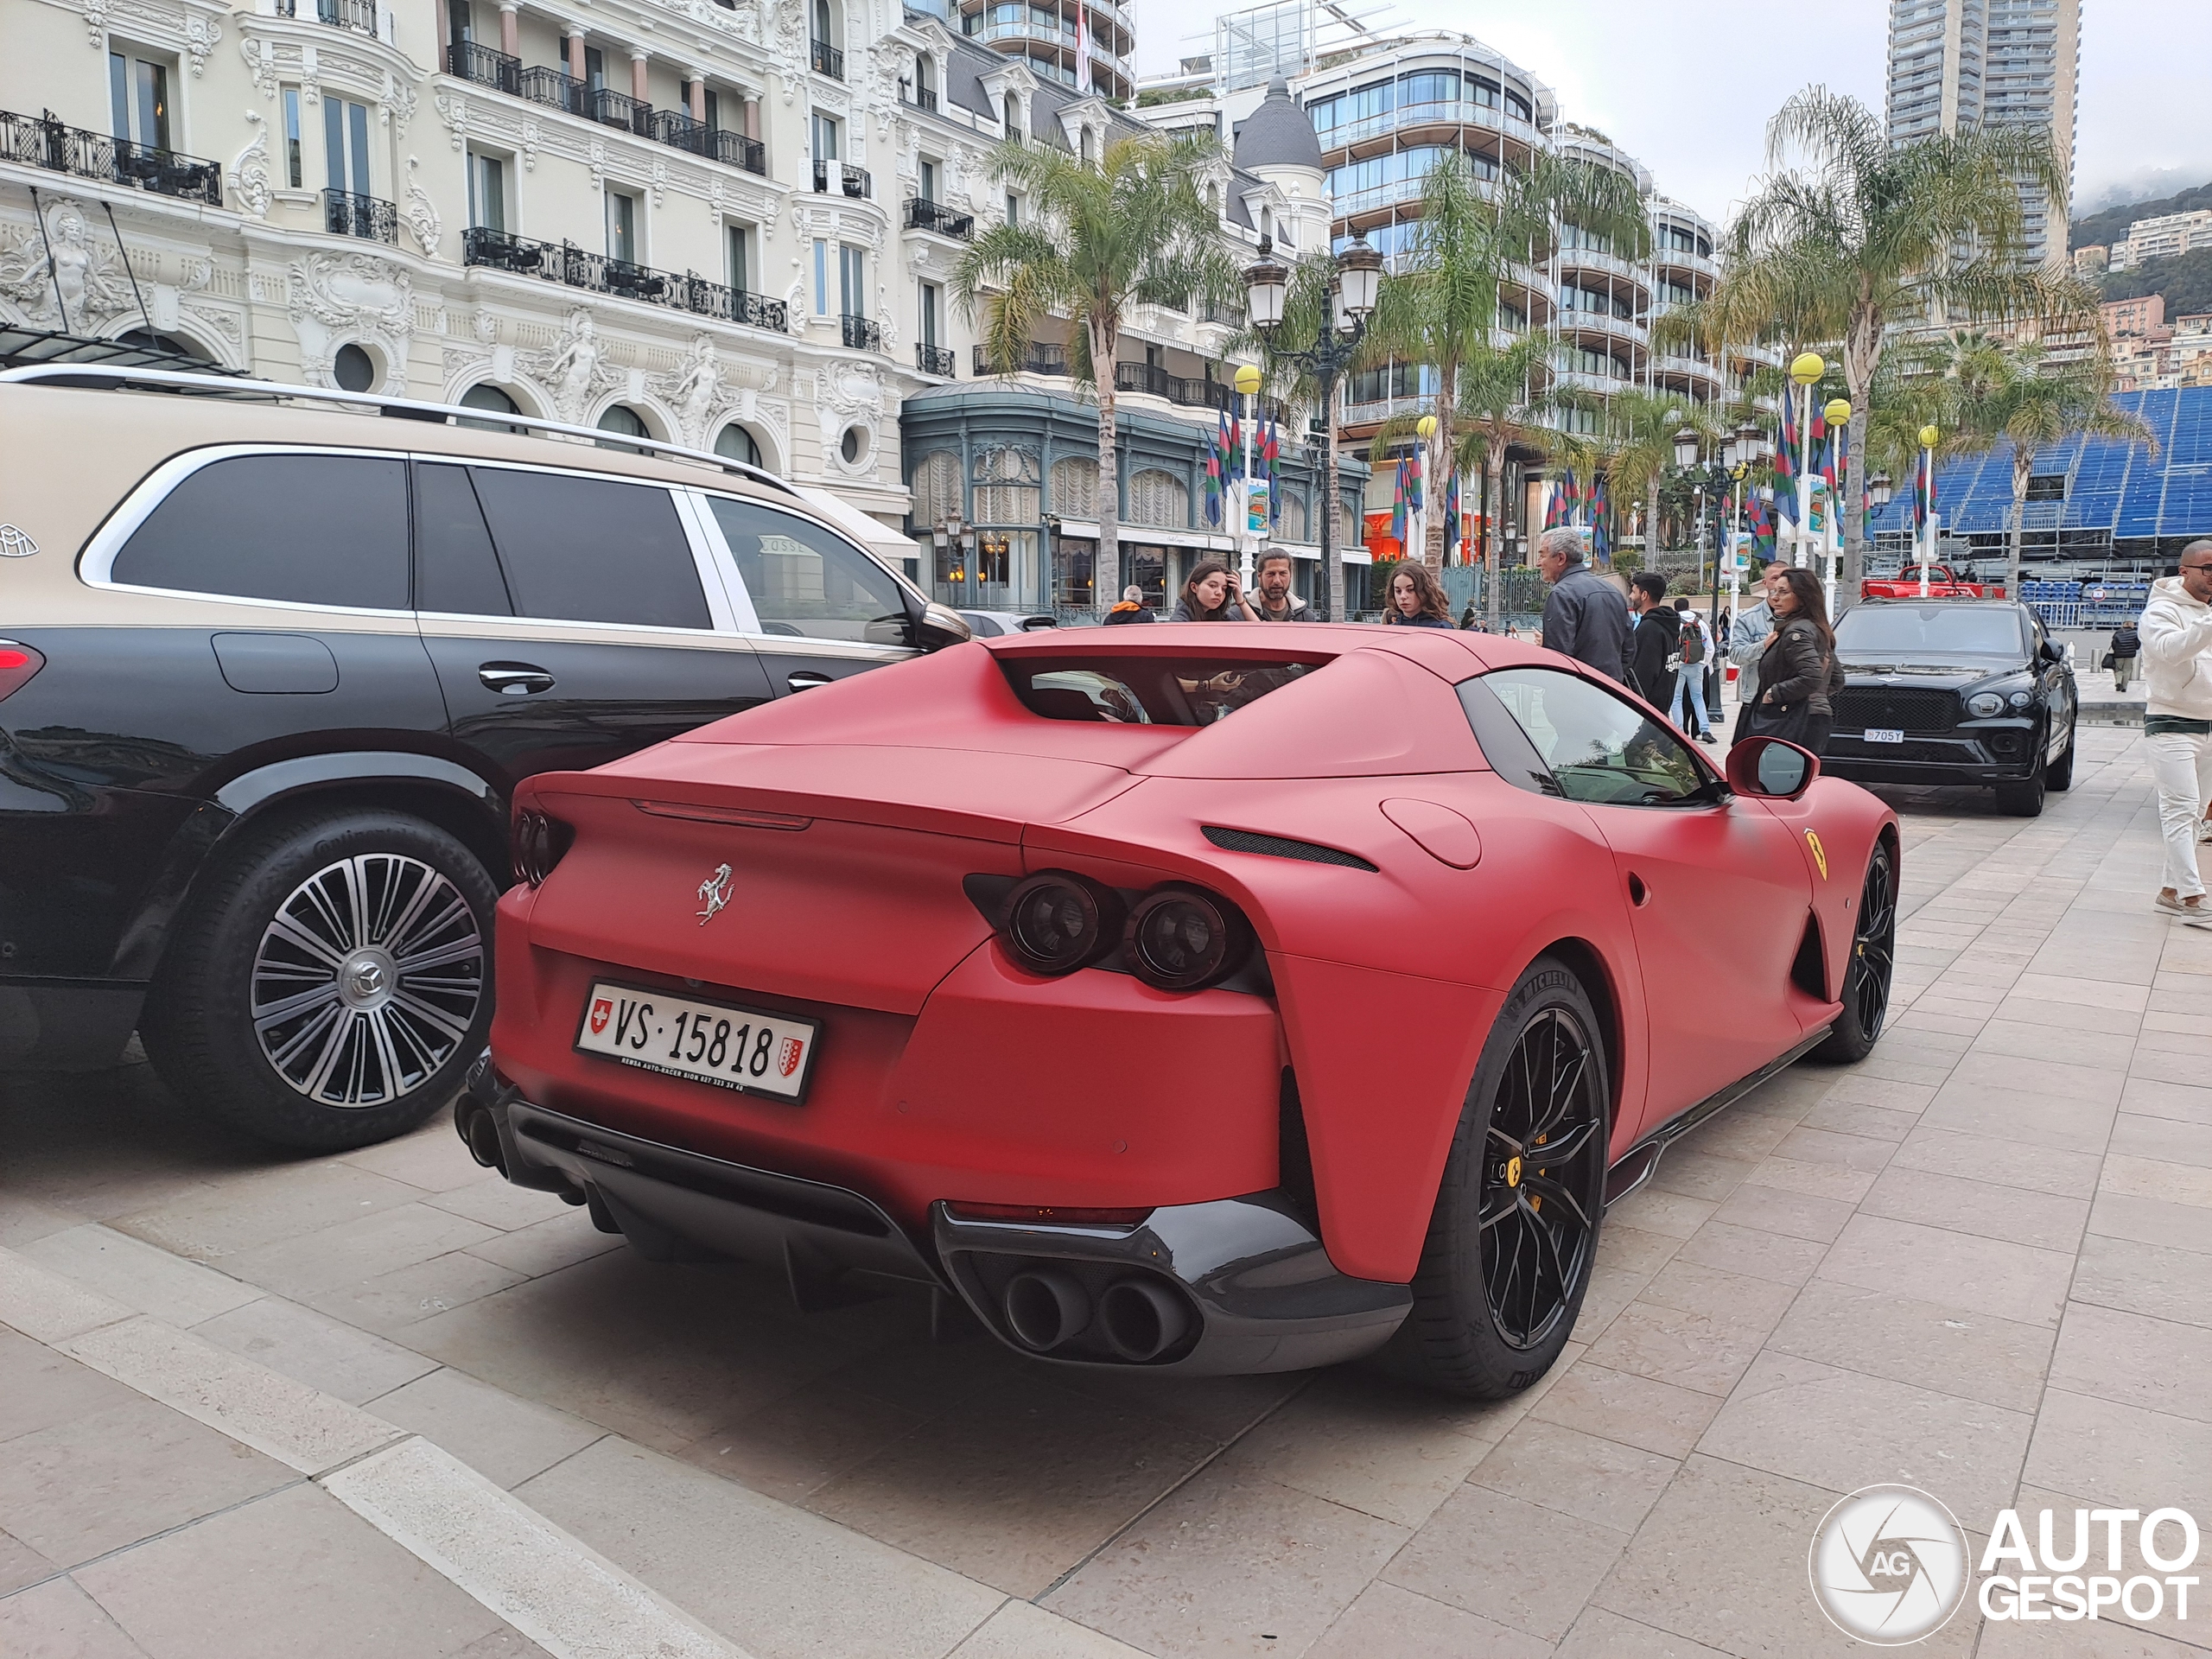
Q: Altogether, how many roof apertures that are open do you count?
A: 0